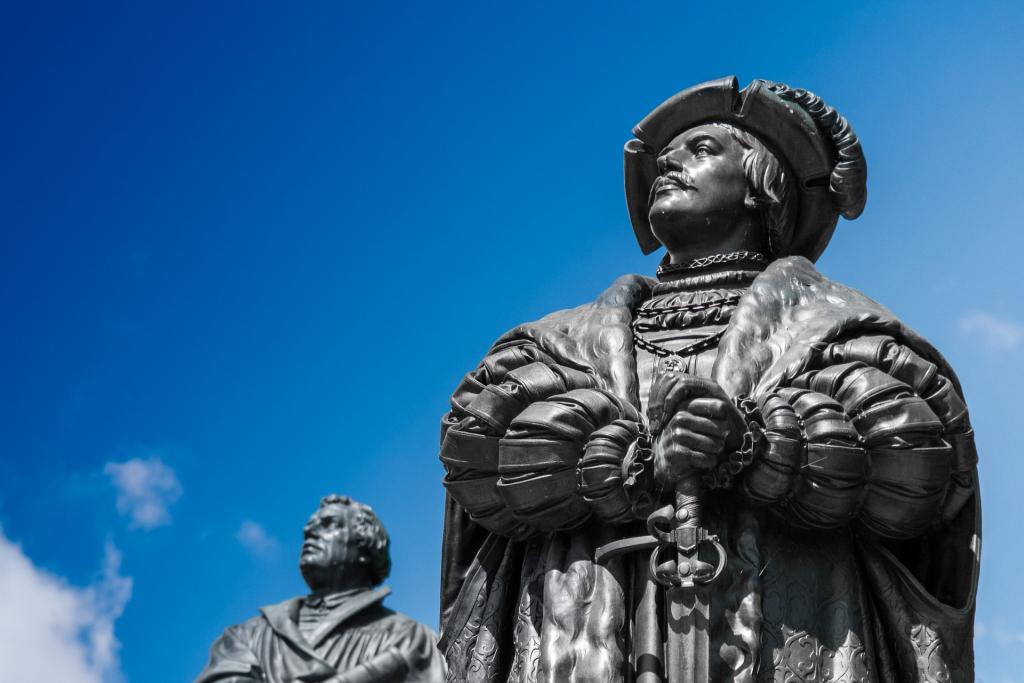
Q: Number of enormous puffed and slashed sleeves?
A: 2